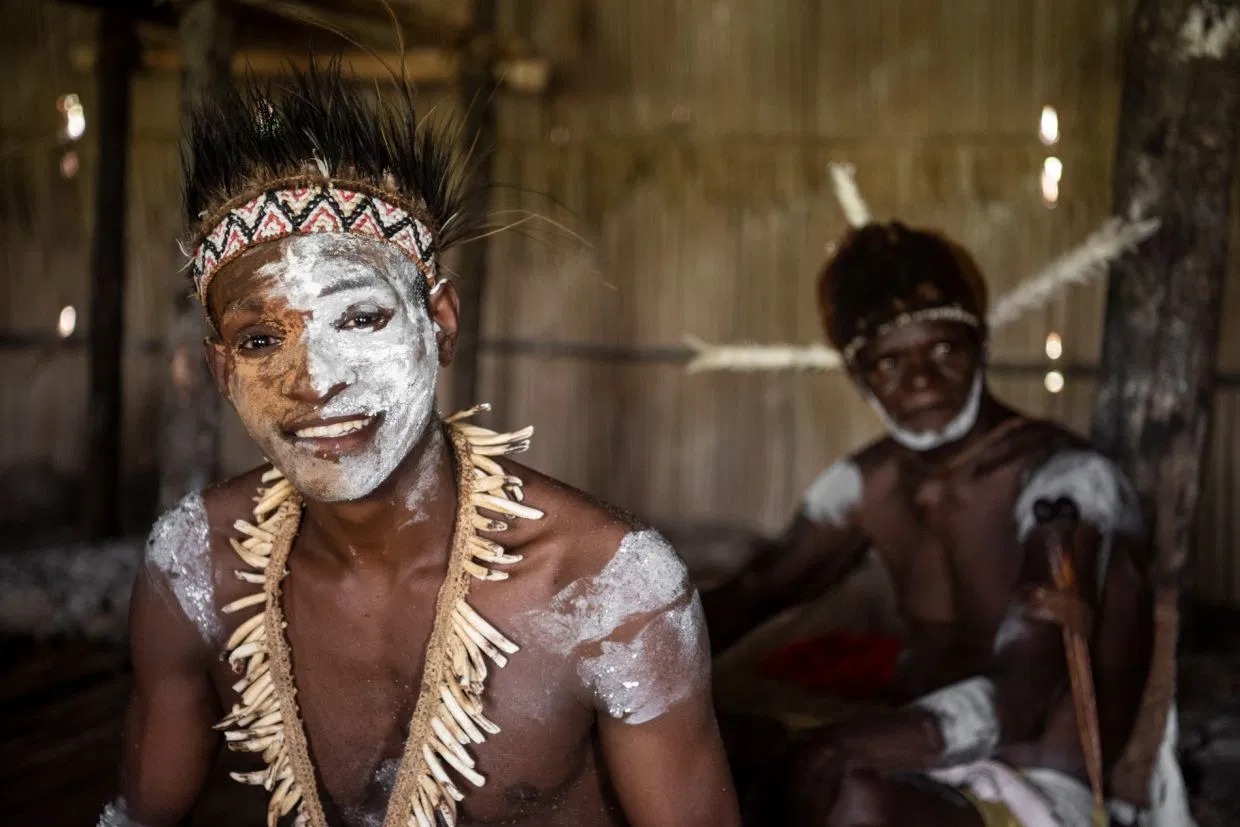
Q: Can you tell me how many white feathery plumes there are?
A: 3